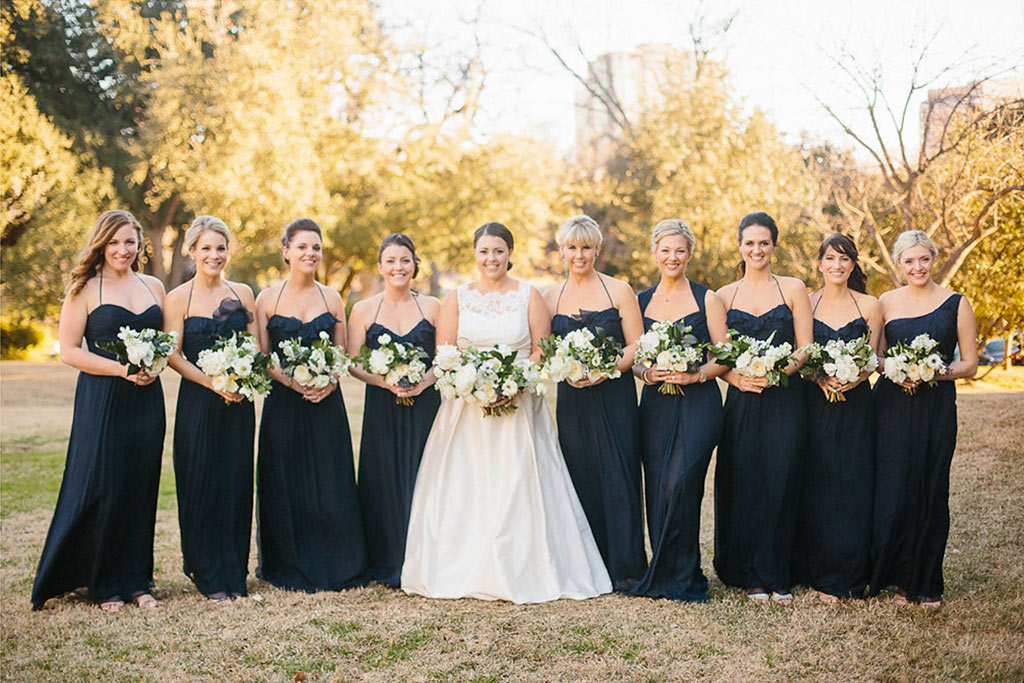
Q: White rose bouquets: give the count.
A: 10